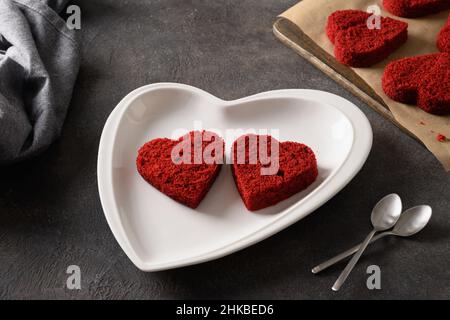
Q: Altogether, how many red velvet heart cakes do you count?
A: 6